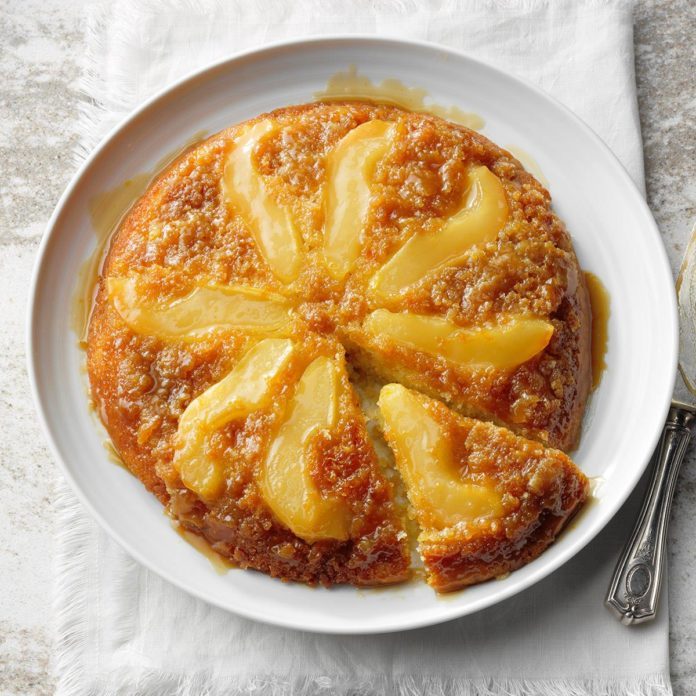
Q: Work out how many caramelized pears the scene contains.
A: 8